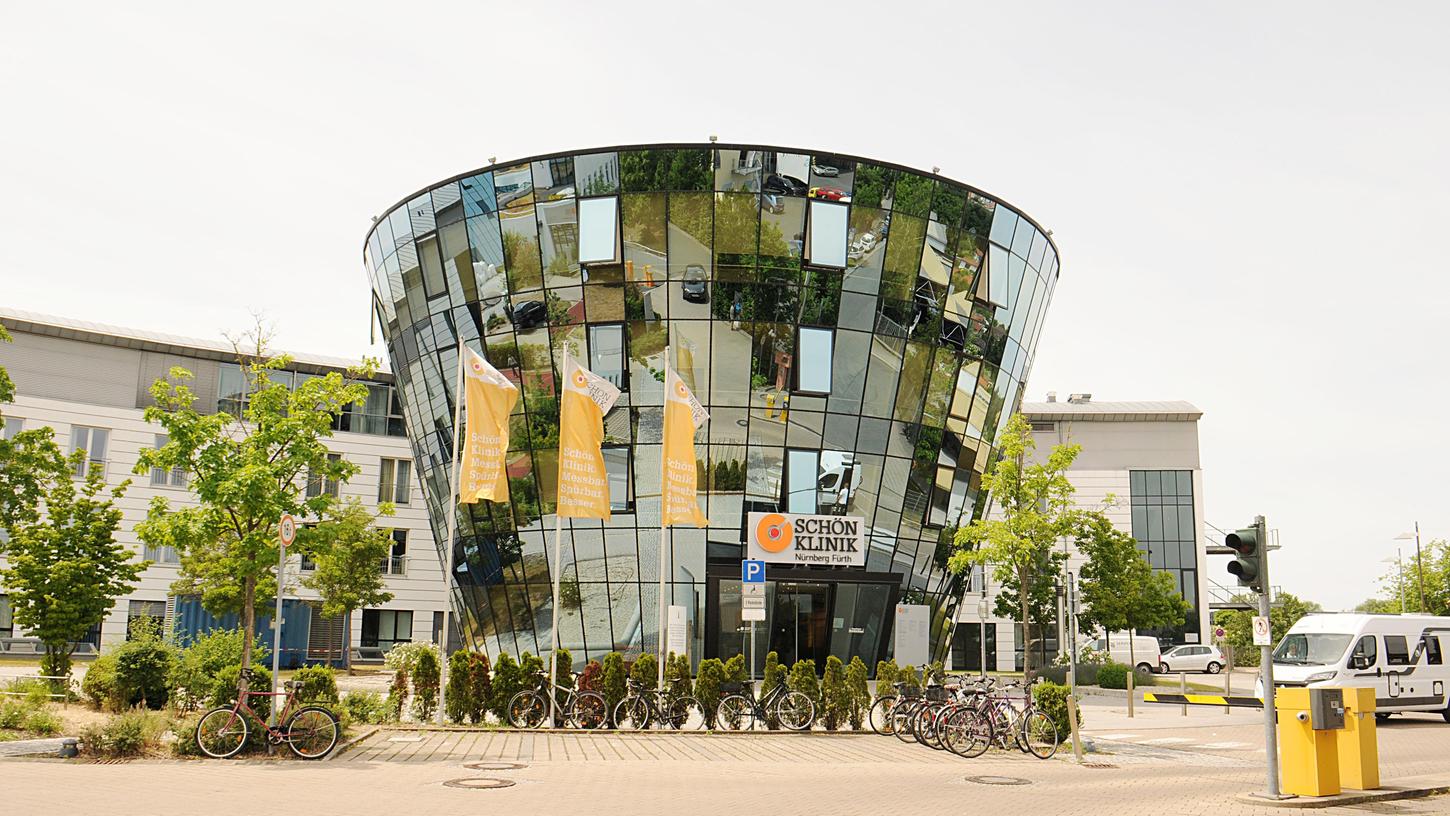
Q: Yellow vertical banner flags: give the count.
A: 3